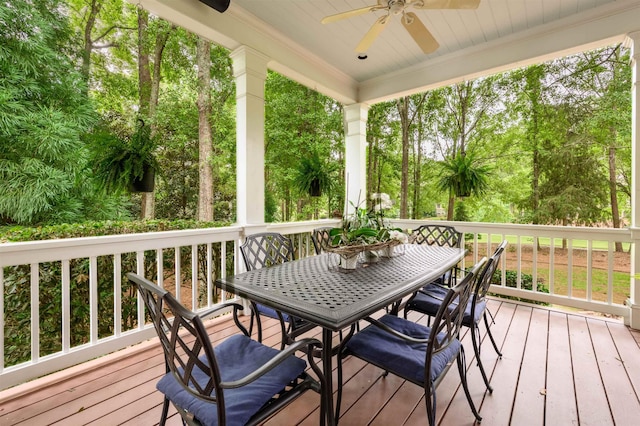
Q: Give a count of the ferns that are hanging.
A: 3